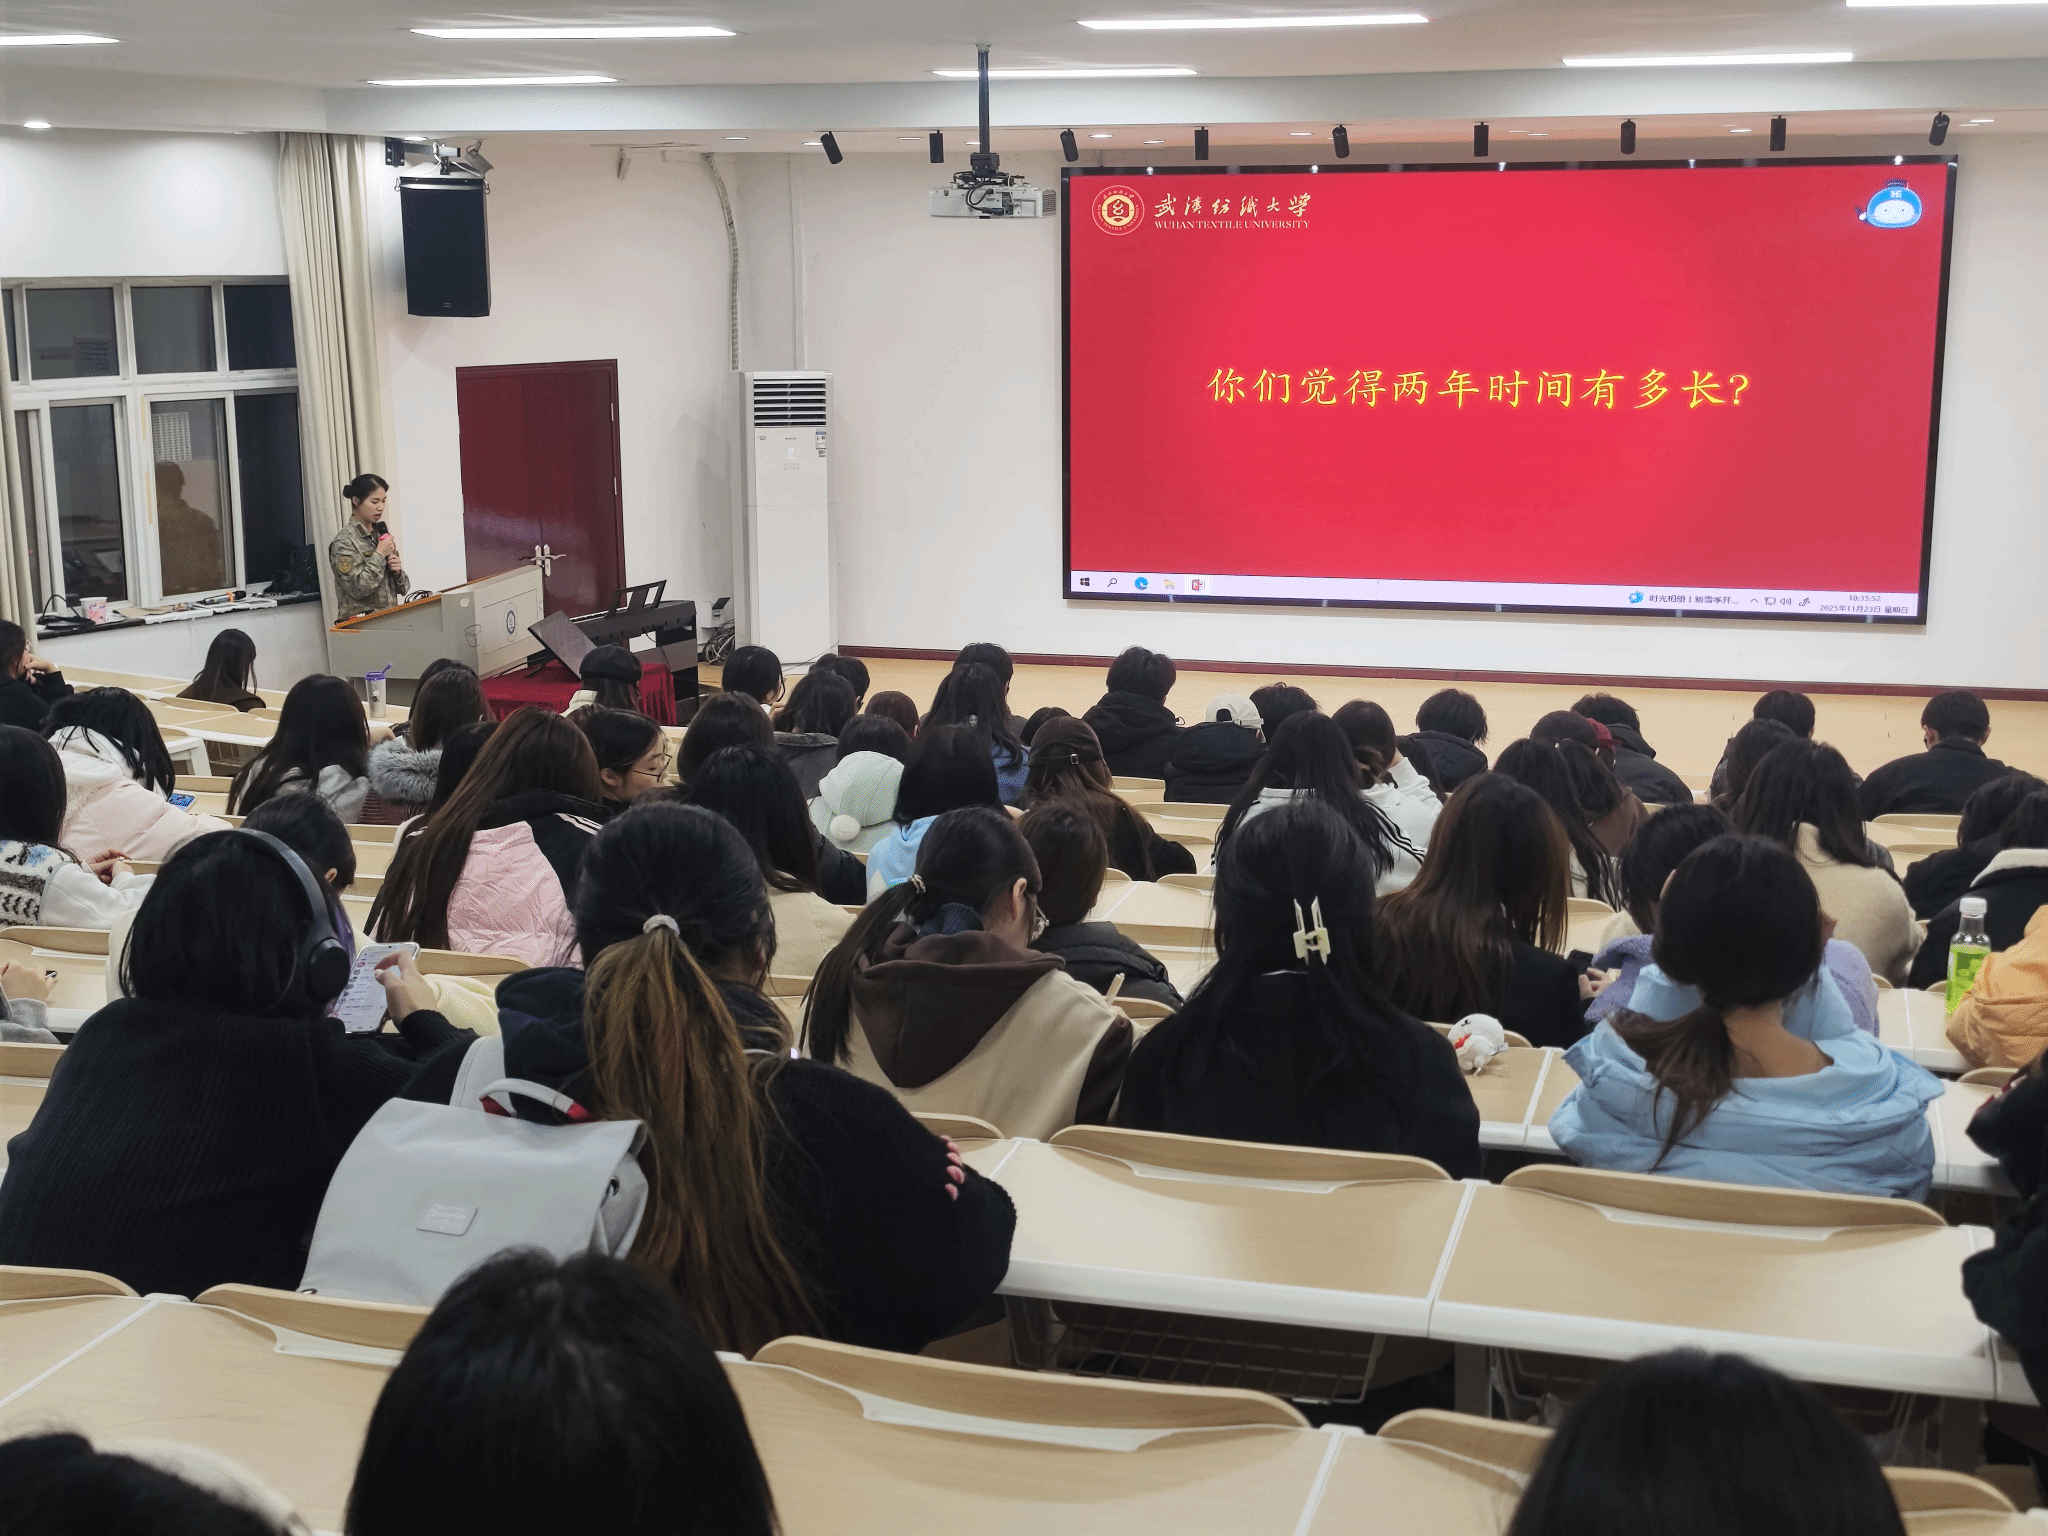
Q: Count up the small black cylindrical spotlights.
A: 9